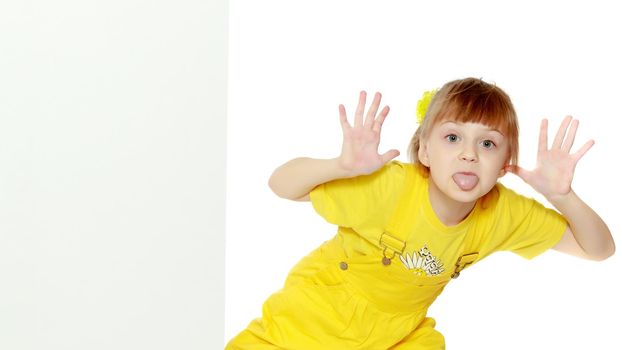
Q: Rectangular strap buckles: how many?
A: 2